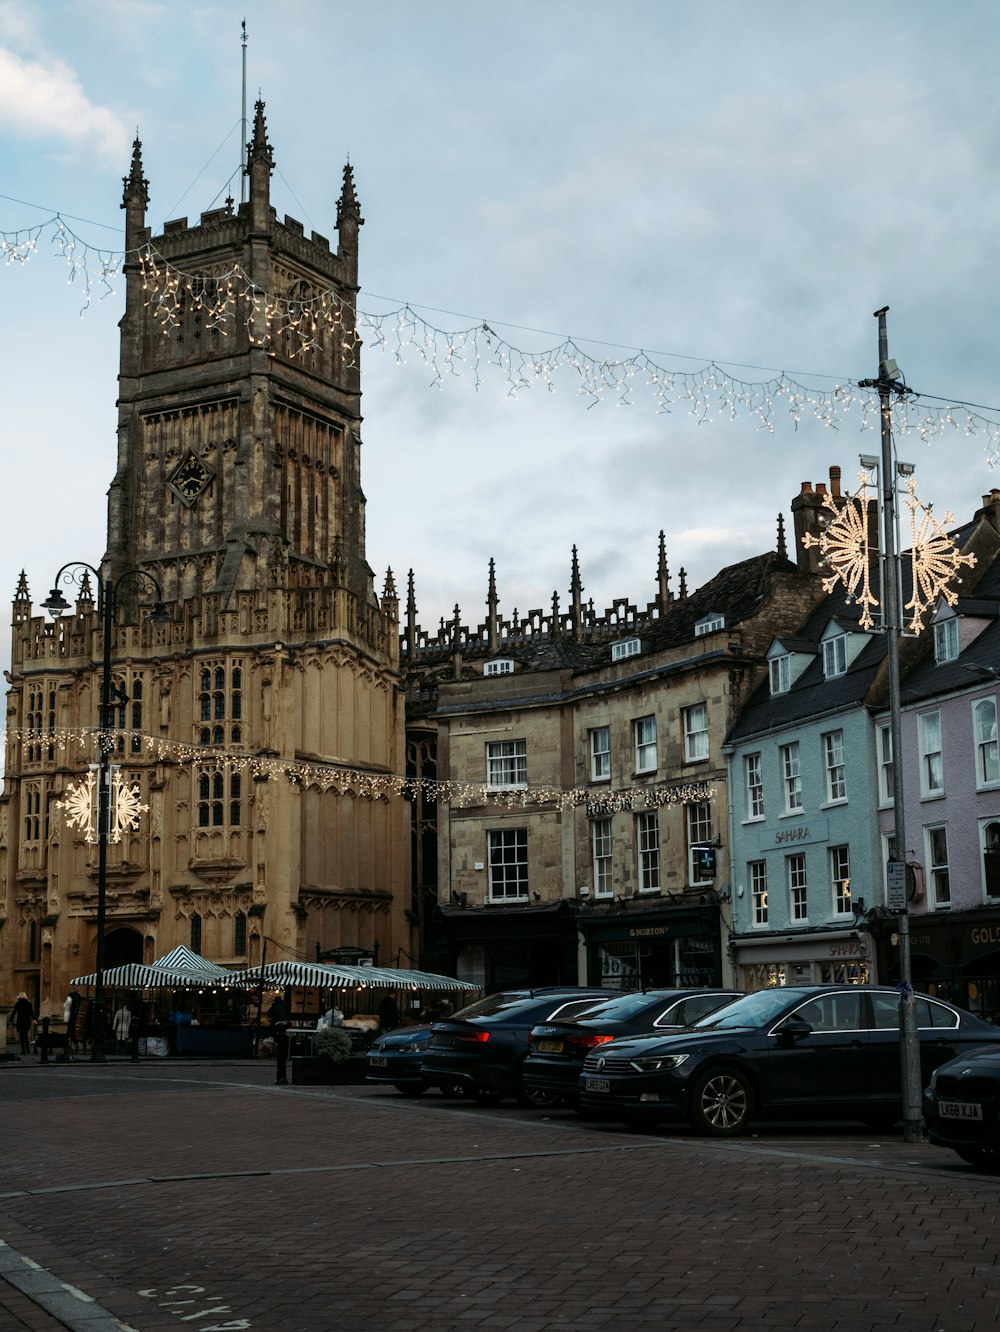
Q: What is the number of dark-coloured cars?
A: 5